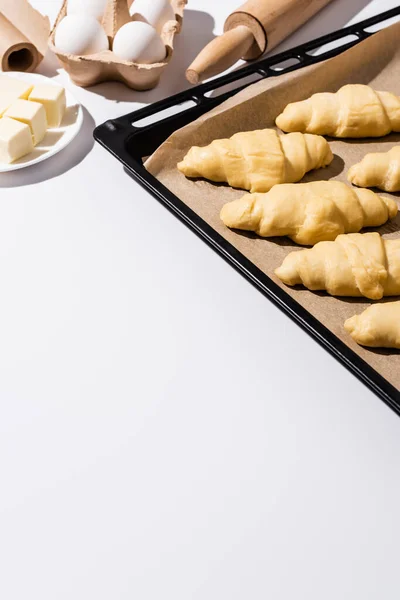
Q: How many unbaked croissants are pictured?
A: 6